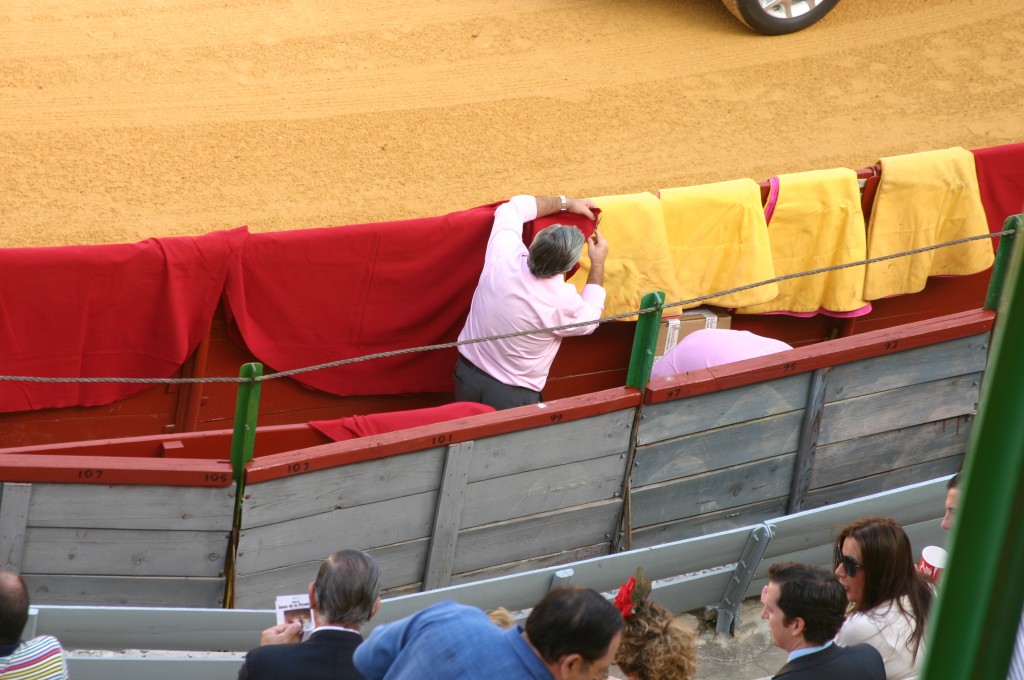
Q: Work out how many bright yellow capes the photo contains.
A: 4